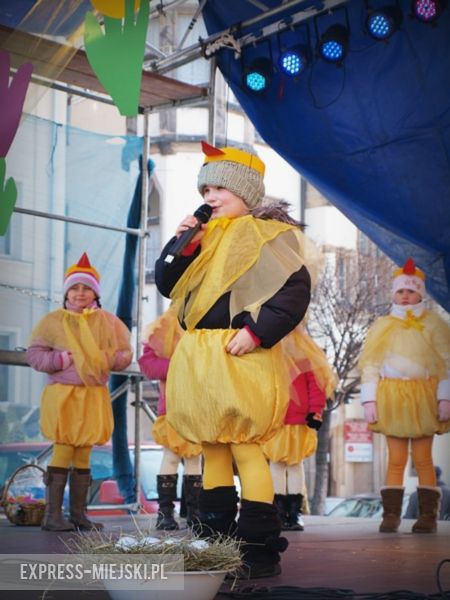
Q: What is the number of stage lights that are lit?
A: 5